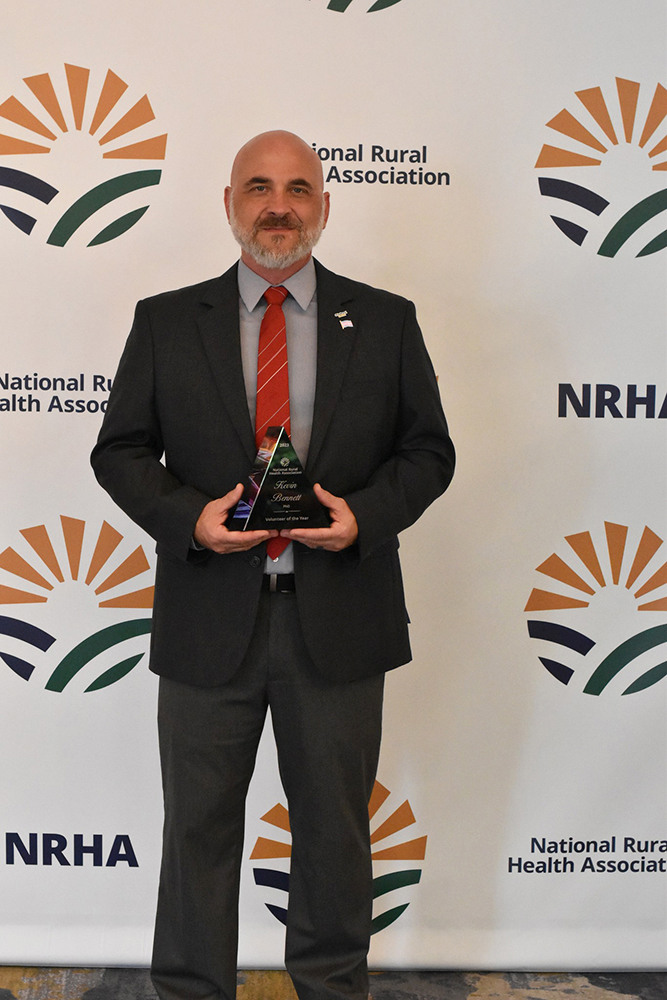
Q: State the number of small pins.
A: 2